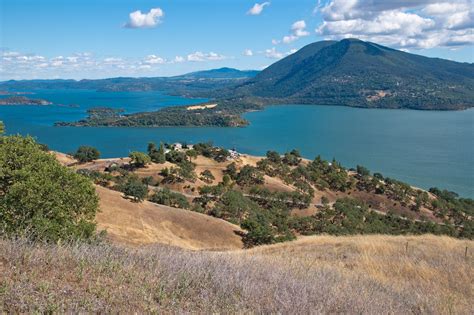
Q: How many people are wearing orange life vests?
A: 0